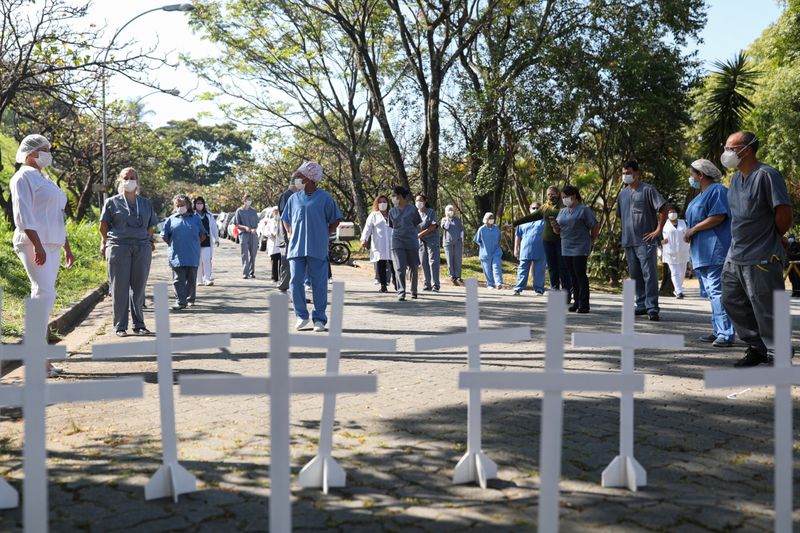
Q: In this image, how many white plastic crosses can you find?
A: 9